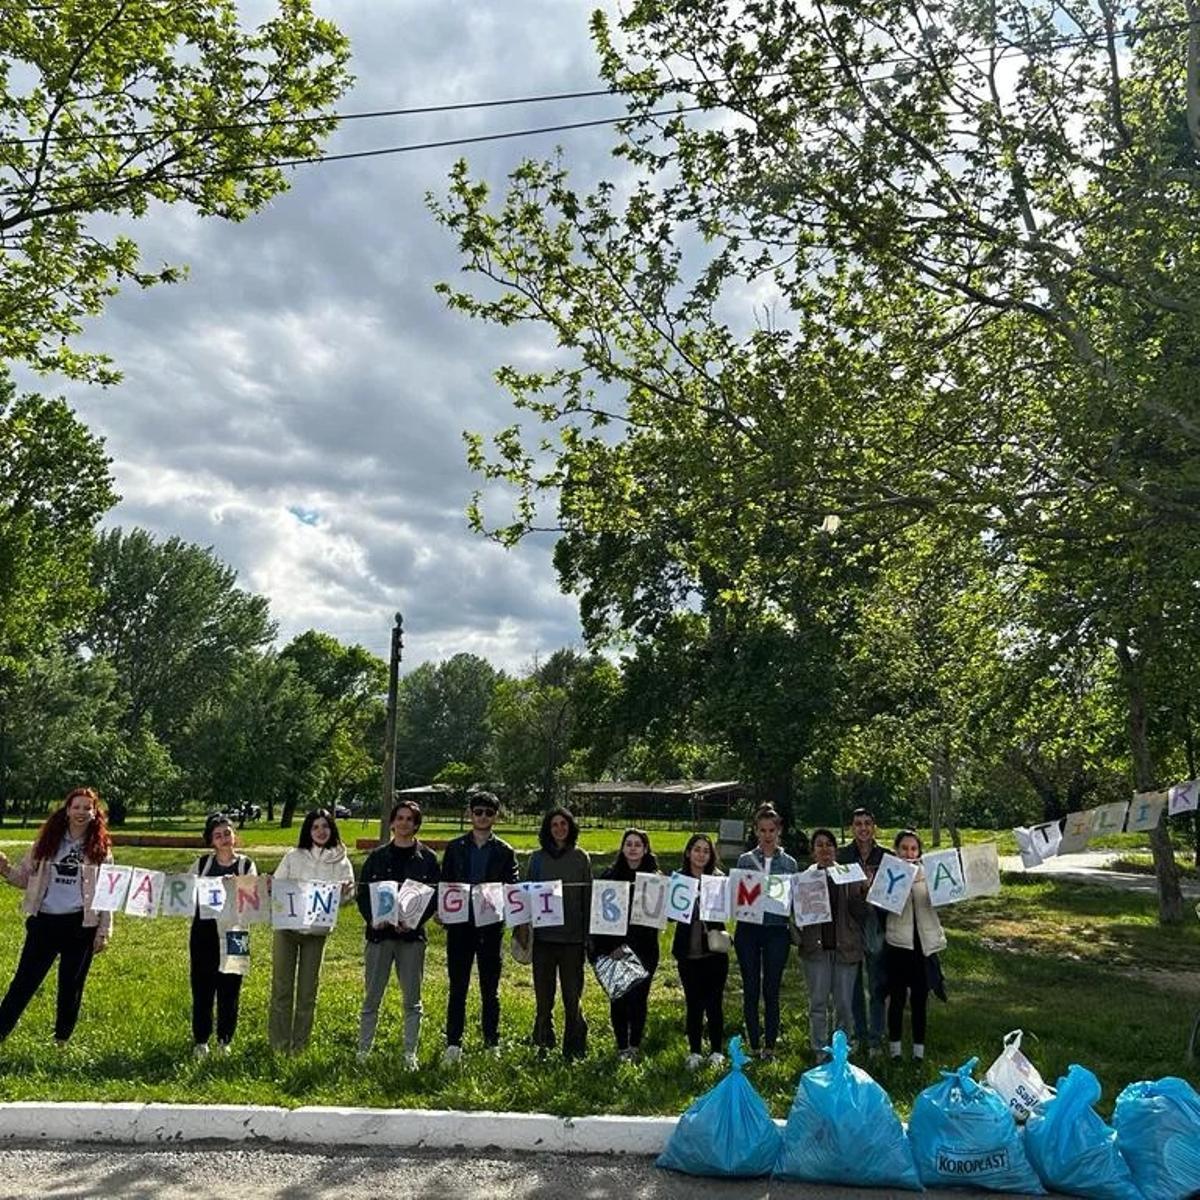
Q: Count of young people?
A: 12